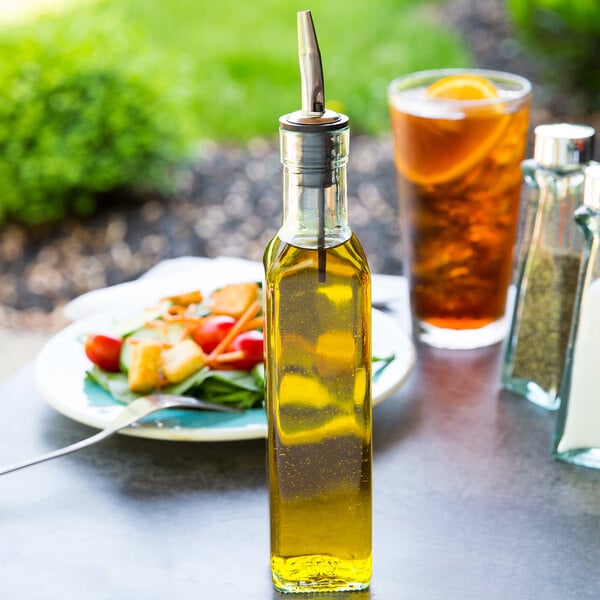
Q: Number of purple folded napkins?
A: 0